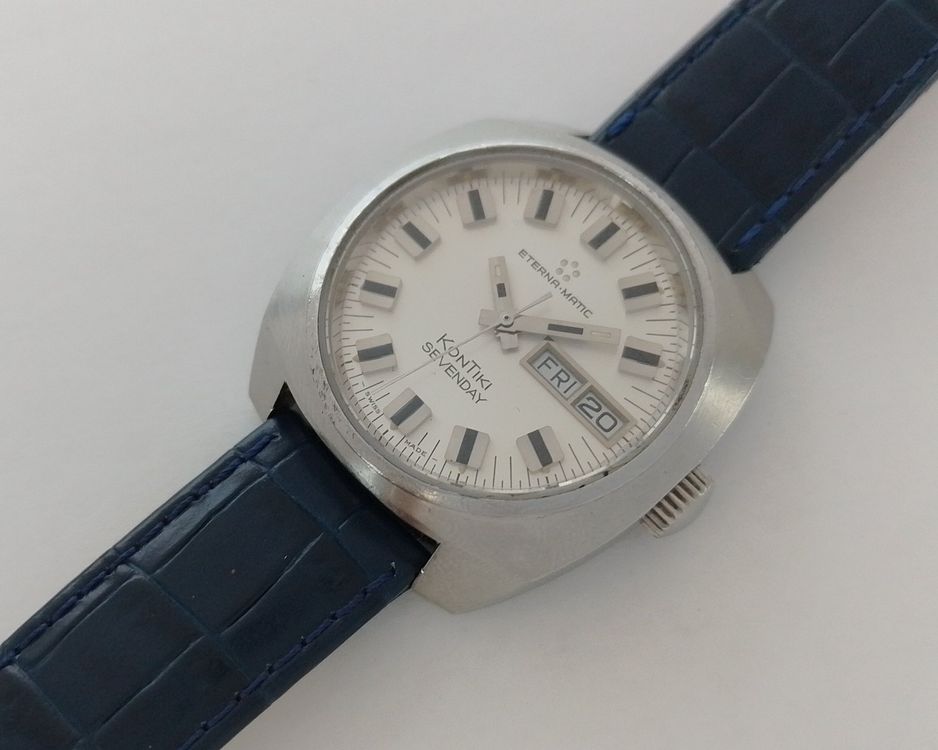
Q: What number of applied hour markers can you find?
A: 11